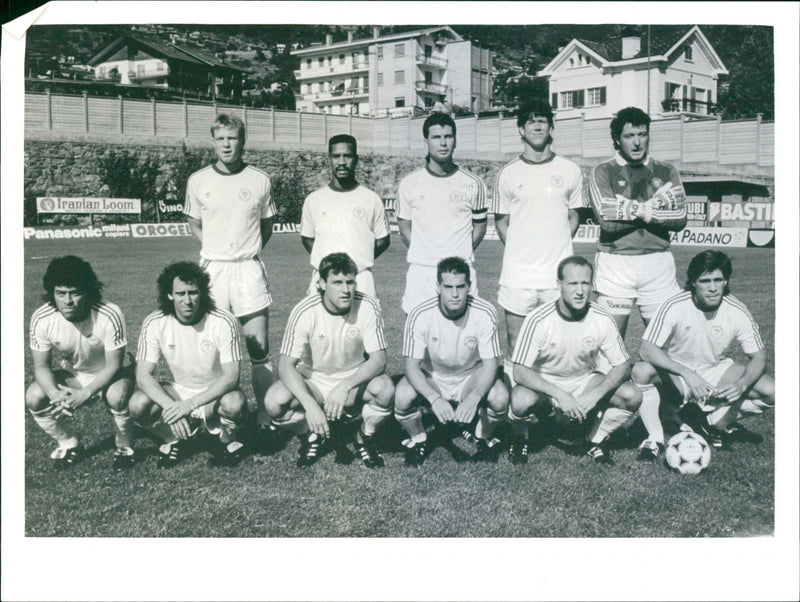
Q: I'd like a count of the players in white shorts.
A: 11